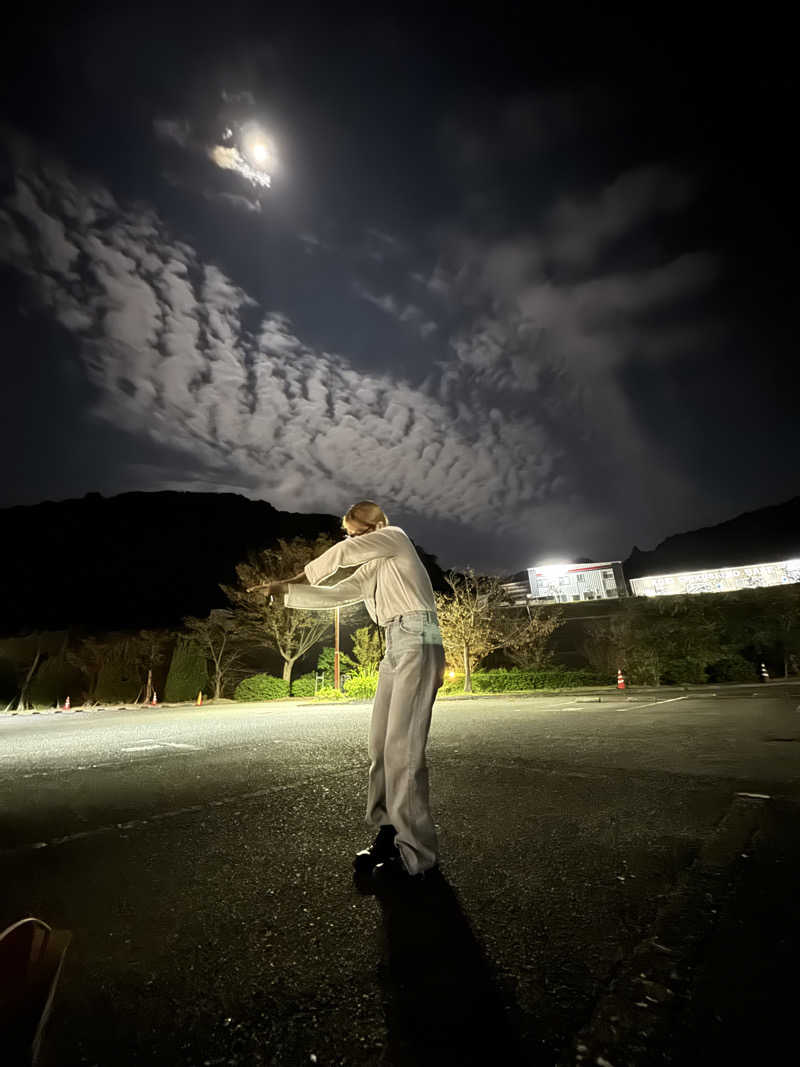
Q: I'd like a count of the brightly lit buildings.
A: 2